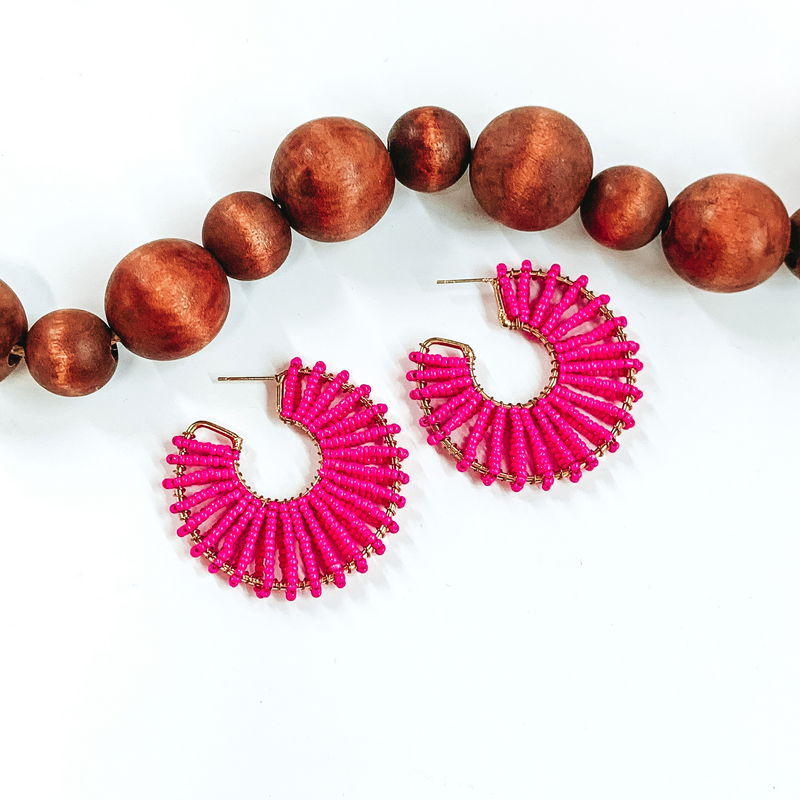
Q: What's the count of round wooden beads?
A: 10